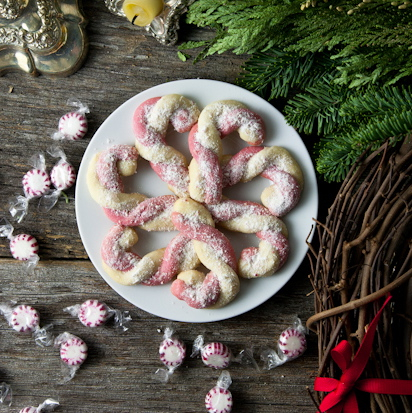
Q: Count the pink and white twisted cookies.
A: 7